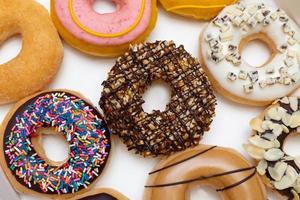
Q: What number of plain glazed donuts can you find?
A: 1